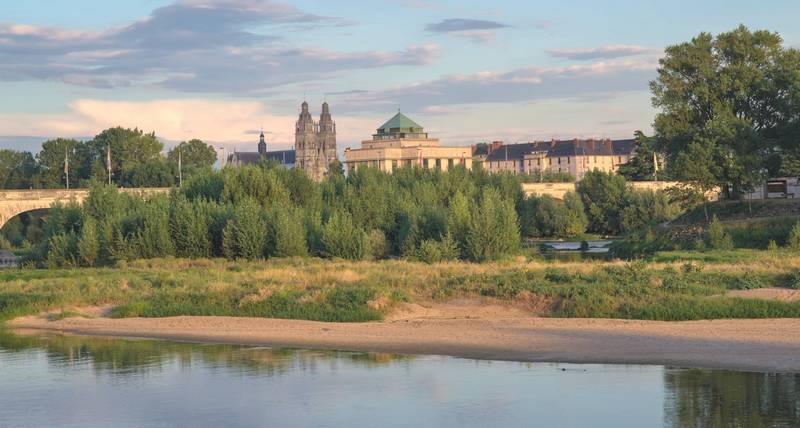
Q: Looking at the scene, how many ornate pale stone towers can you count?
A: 2